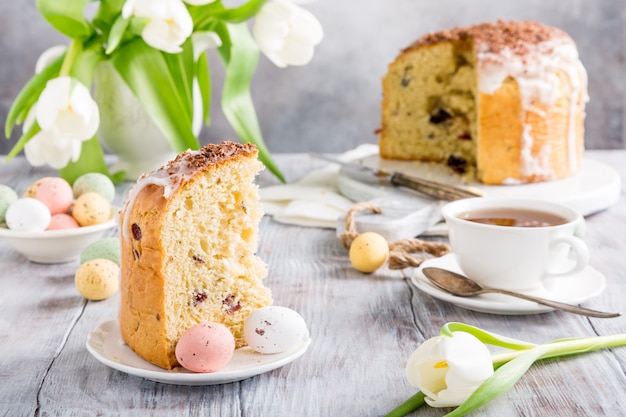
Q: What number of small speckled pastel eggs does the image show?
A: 12